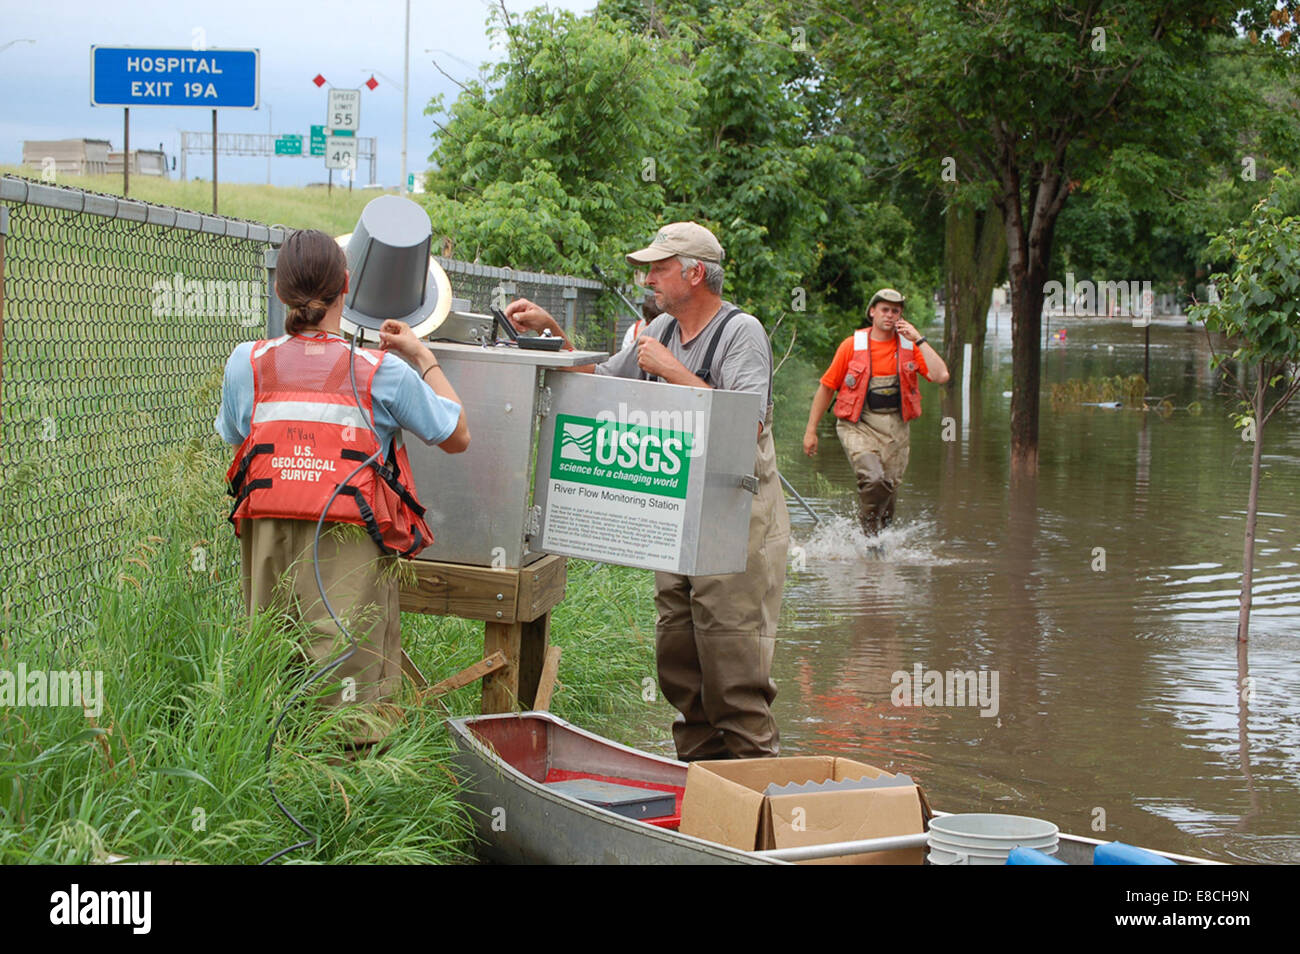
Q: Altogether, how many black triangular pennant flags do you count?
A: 0